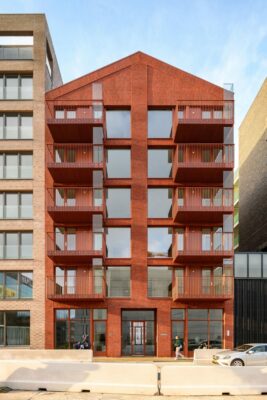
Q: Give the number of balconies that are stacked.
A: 10